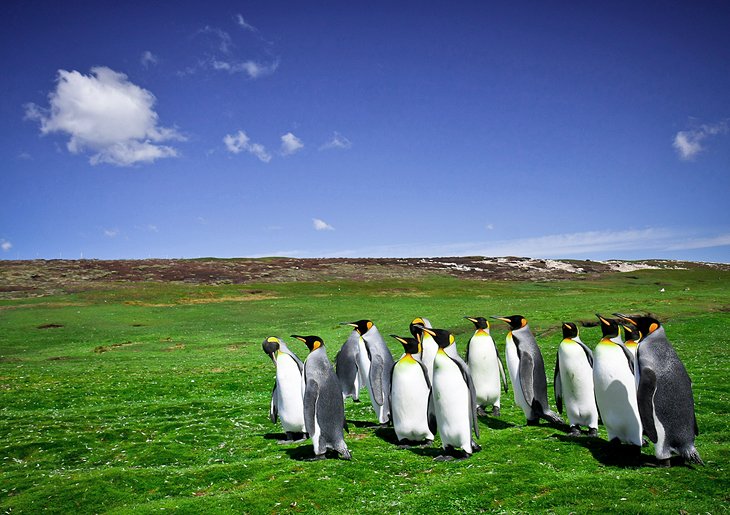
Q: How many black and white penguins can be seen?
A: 13